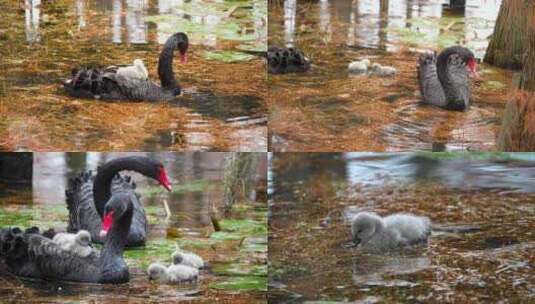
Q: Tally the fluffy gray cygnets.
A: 7